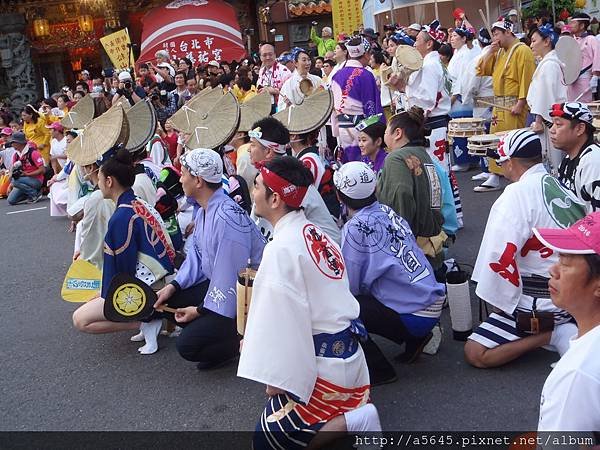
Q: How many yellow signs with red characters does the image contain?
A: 2